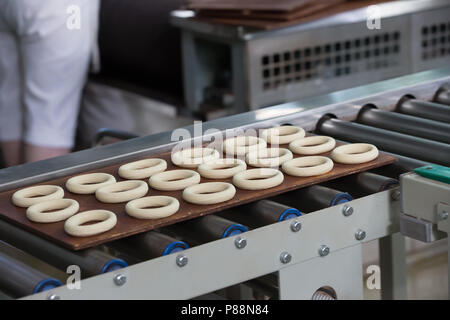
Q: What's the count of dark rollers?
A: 12